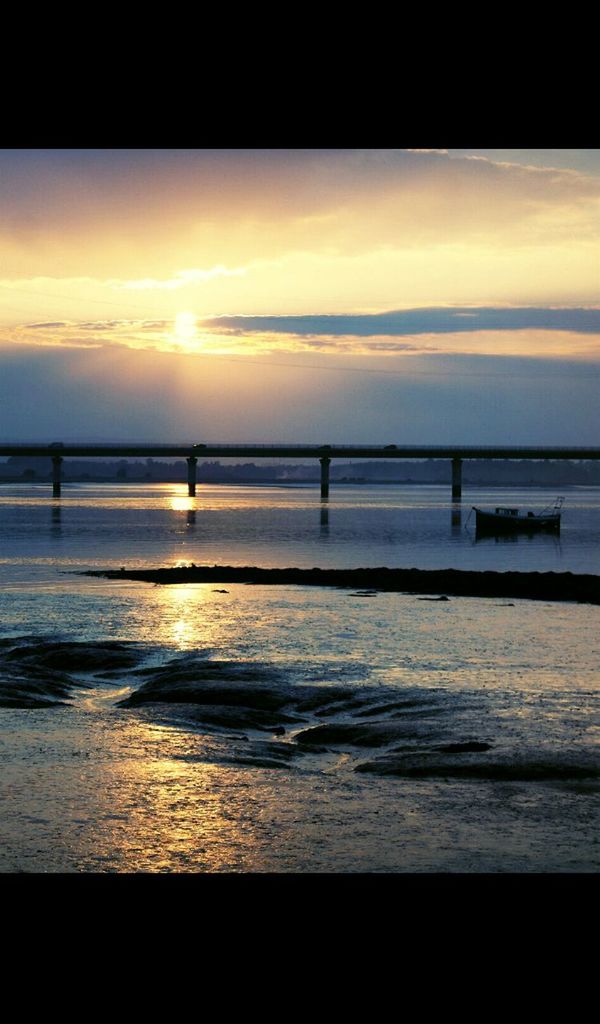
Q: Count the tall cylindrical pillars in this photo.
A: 4